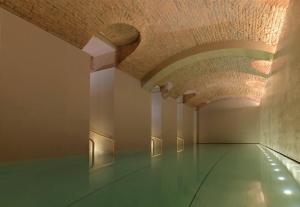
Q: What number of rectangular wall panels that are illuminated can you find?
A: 3